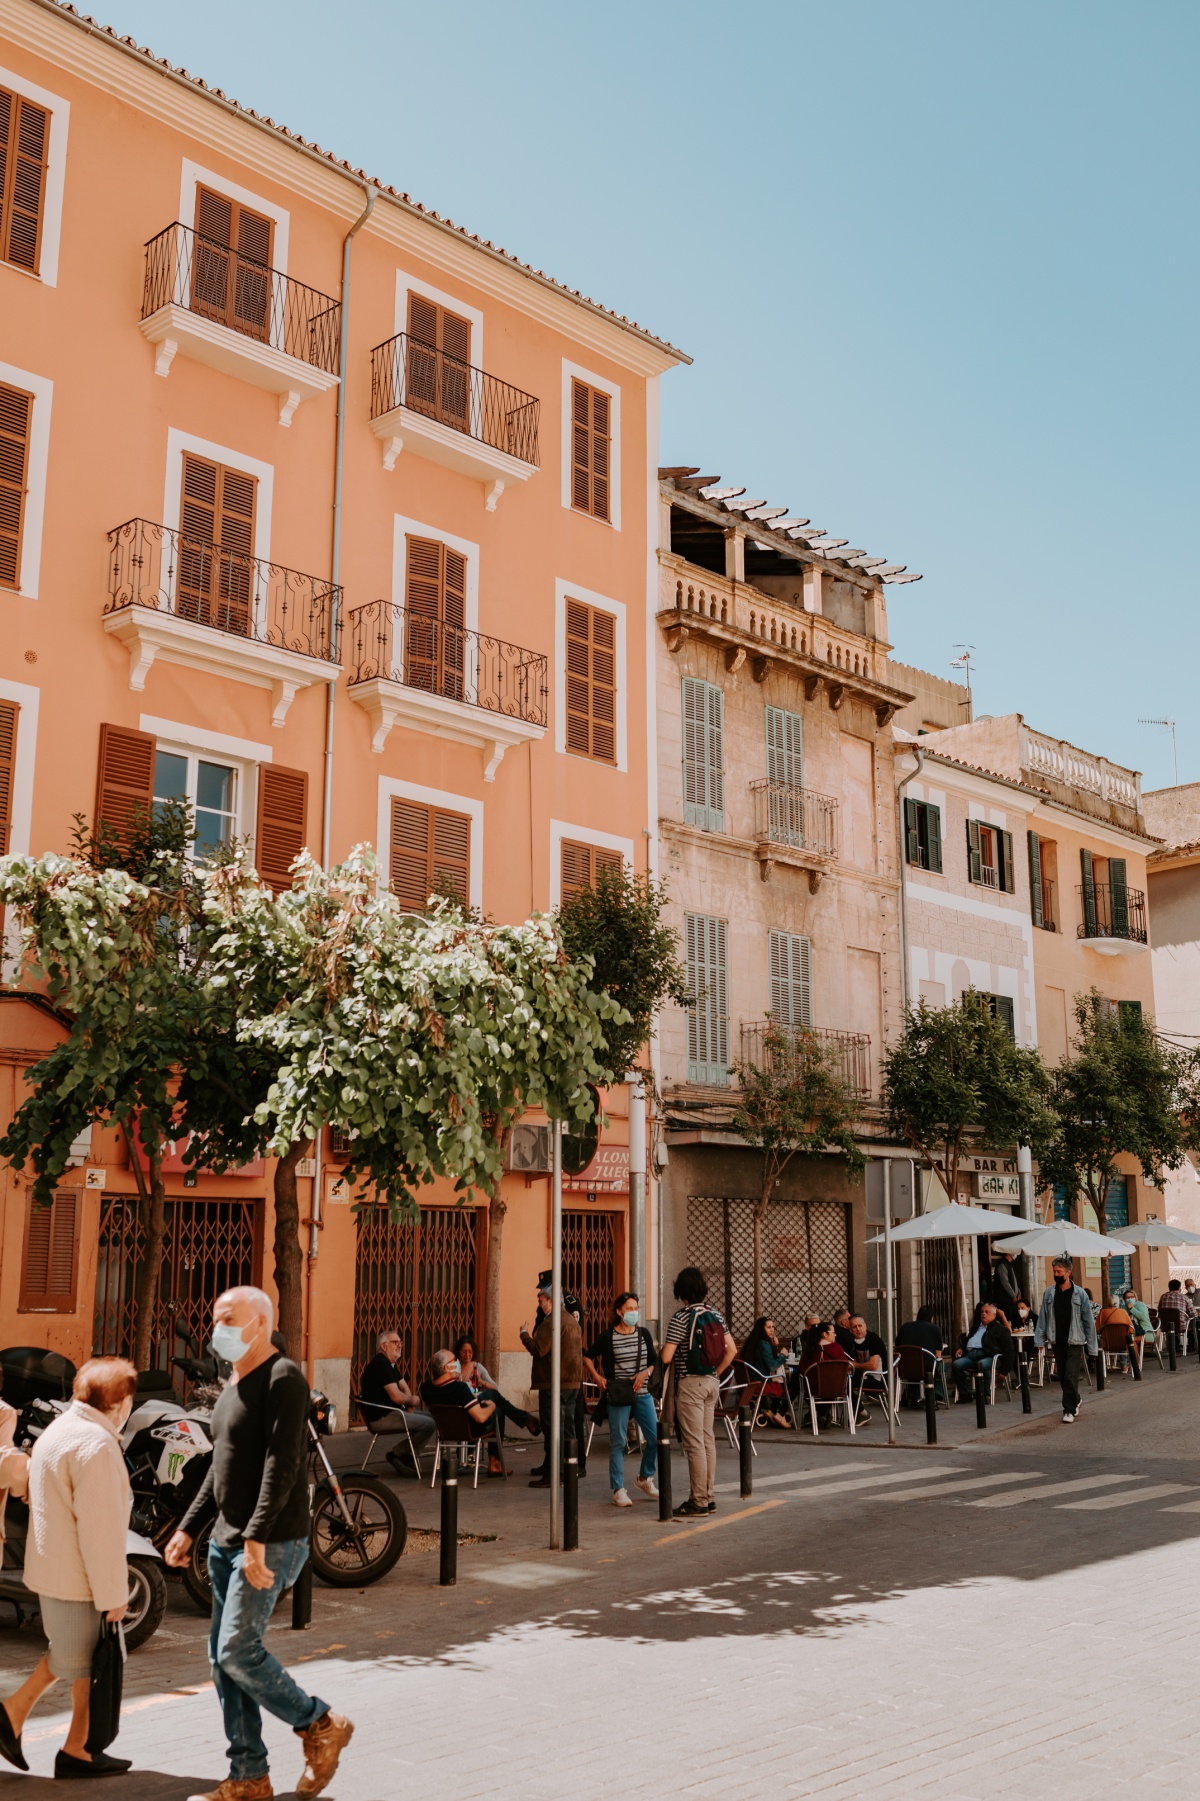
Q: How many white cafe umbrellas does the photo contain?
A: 3